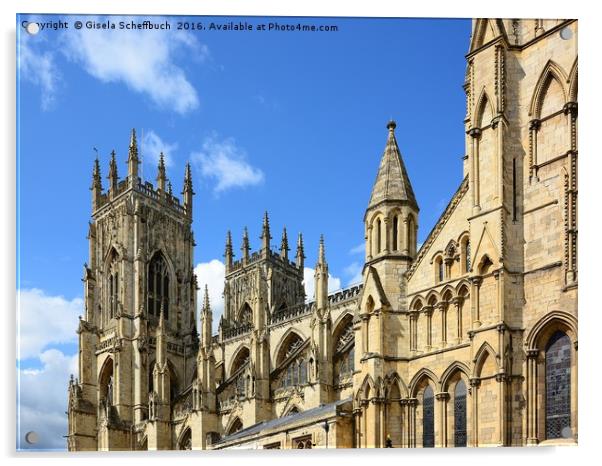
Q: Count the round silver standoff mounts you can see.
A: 4